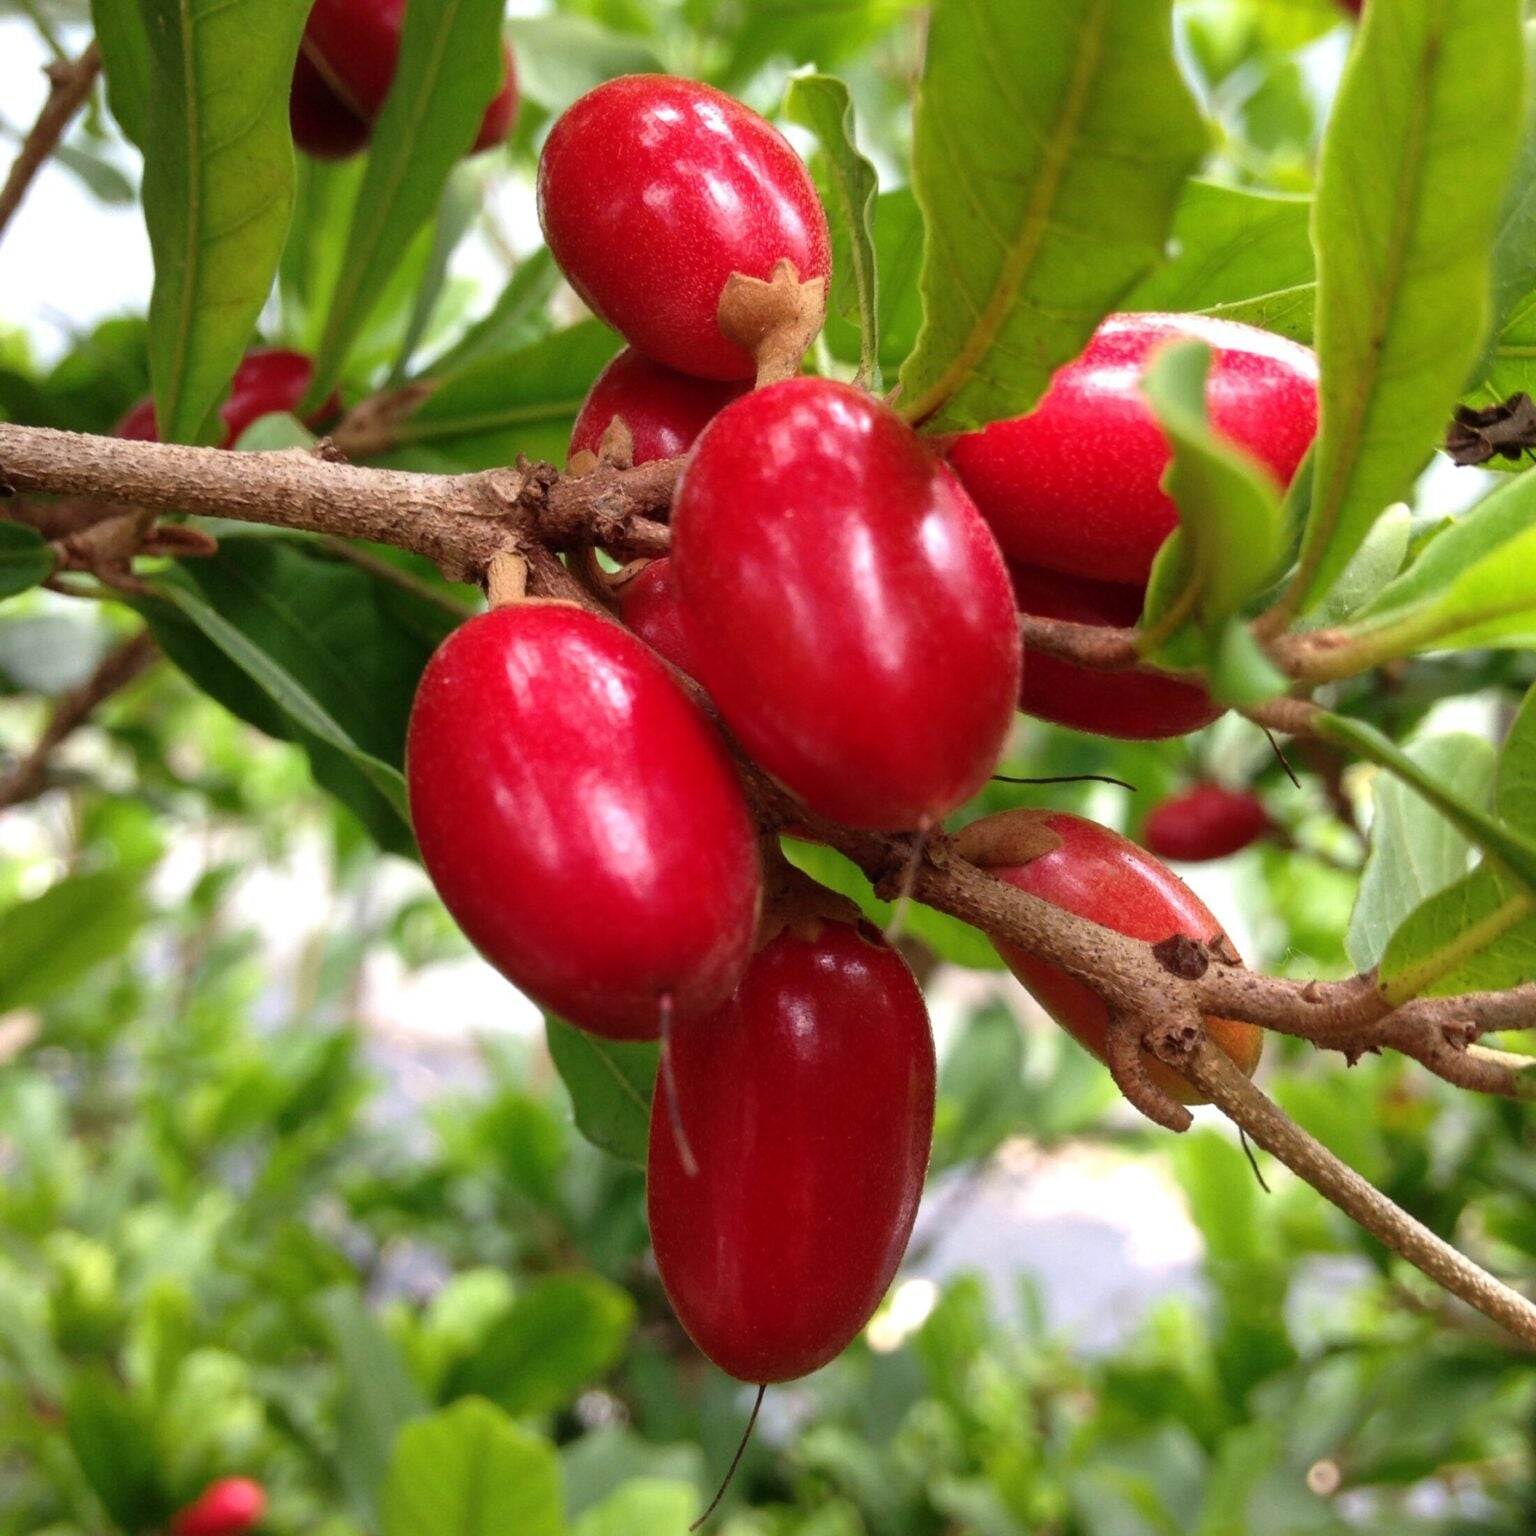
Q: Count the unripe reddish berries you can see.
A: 1